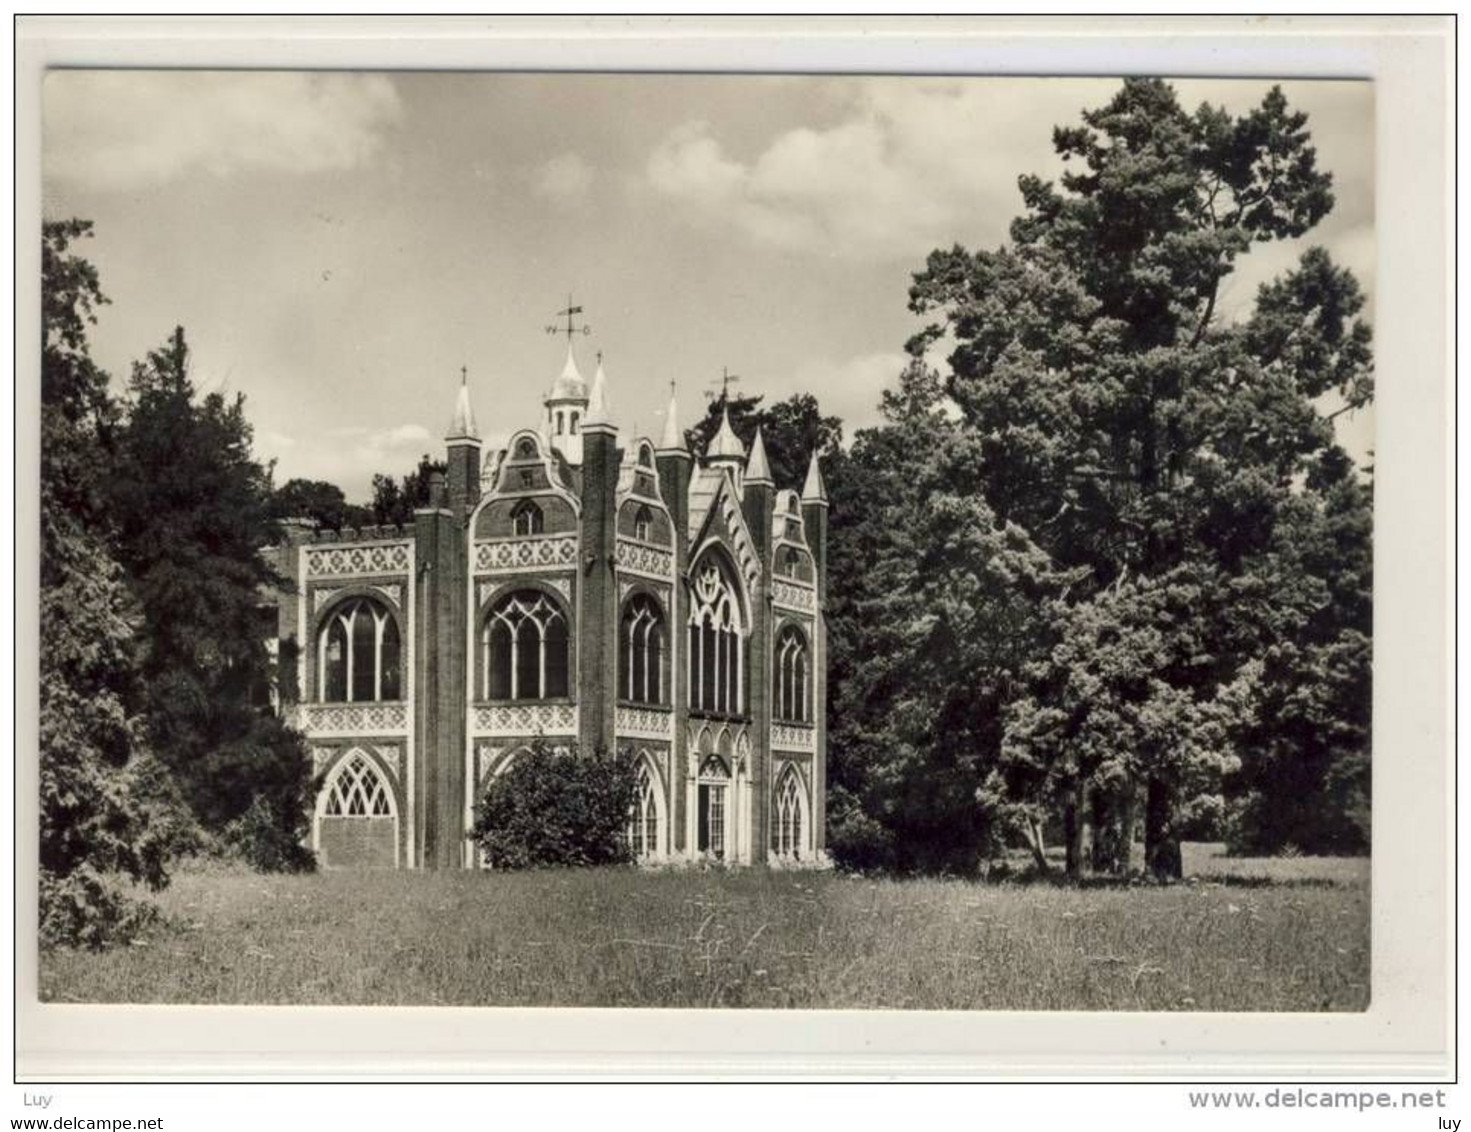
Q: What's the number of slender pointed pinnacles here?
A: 5